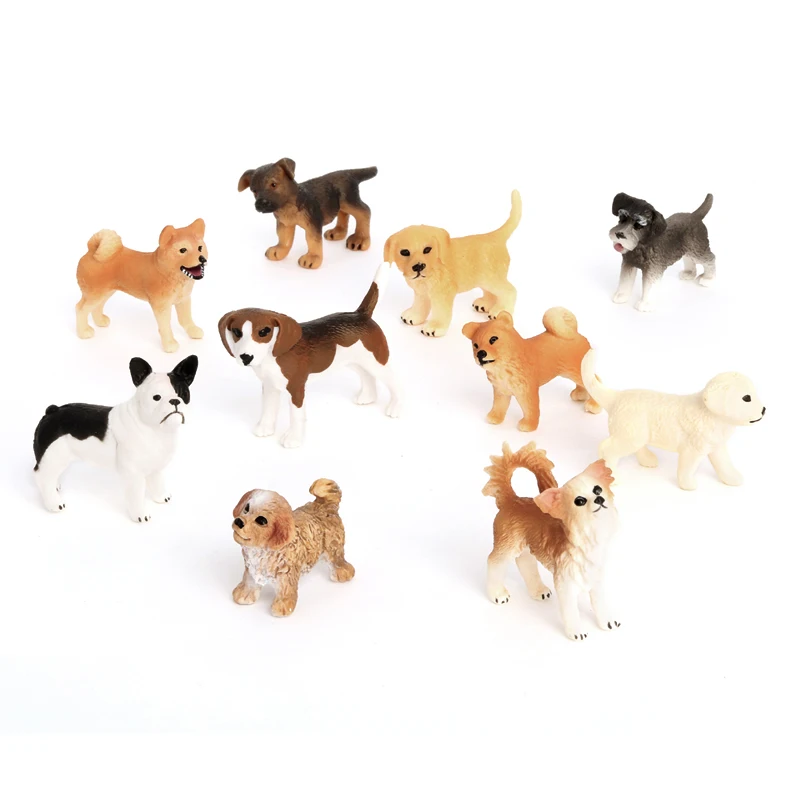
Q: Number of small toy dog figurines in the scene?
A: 10